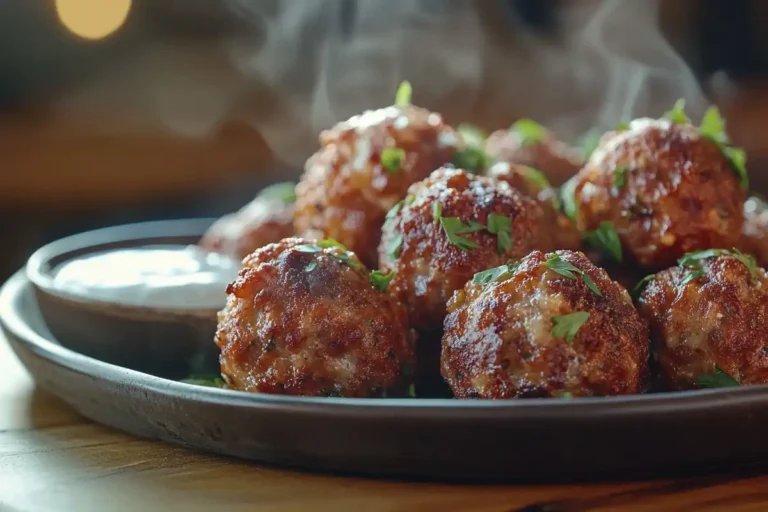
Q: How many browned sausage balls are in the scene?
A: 10